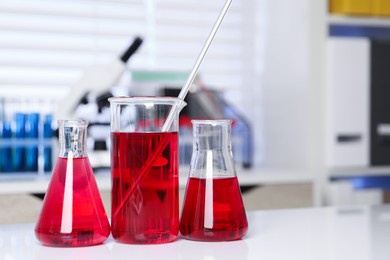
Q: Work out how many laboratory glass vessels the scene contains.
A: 3